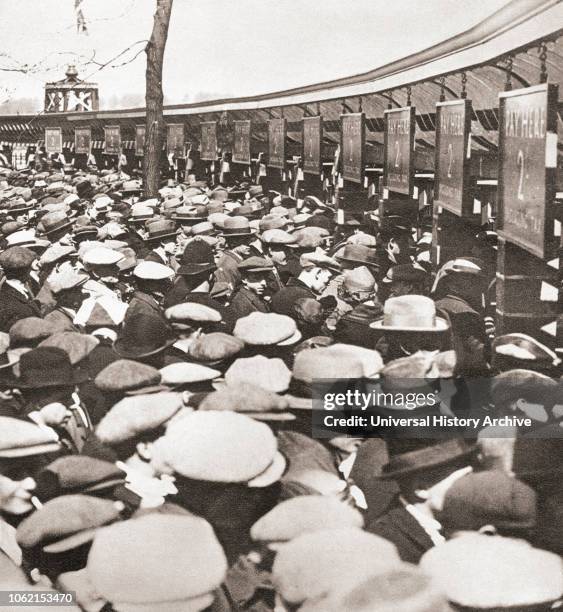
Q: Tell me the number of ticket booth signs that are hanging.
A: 13